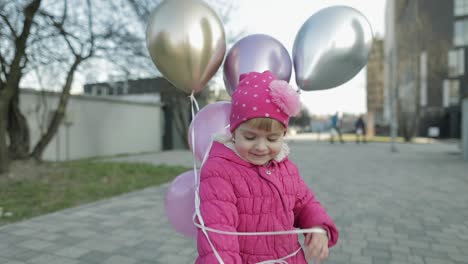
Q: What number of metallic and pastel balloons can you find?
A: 5